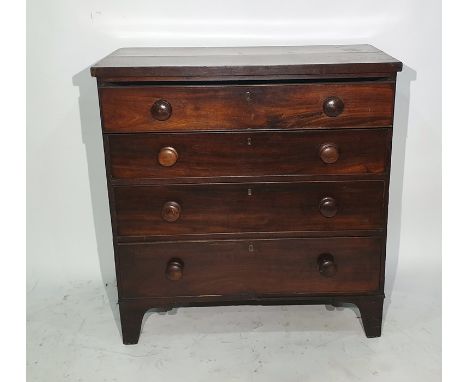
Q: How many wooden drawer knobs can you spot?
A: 8